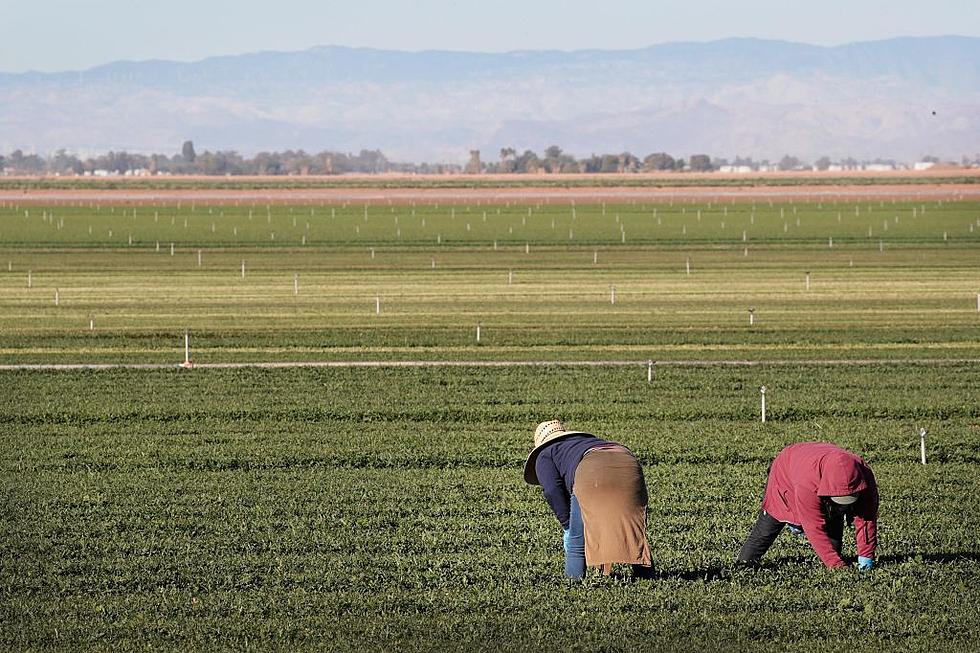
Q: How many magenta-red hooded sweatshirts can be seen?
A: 1